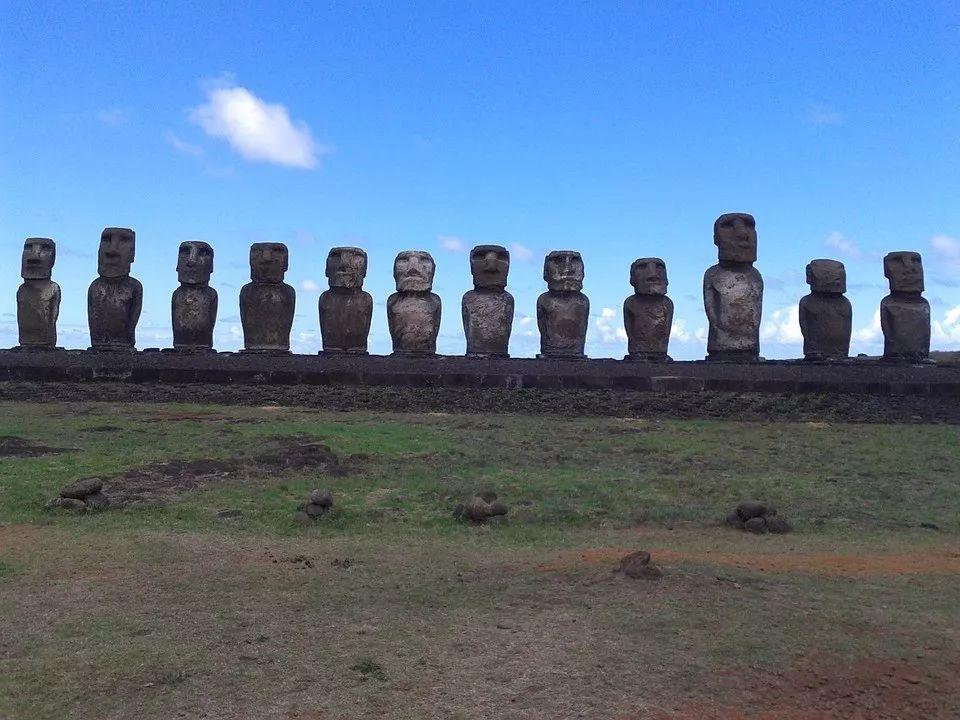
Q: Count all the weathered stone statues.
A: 12